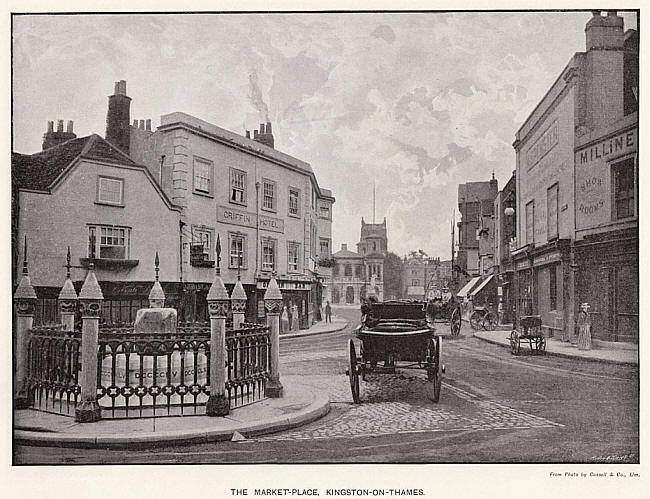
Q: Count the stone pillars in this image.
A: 7